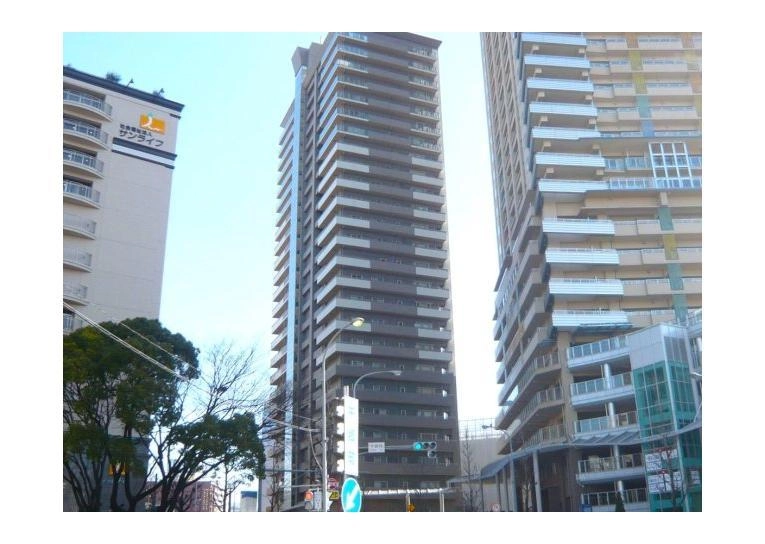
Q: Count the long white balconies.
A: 11